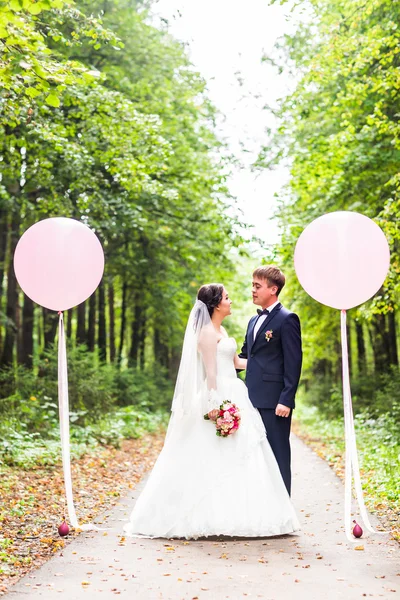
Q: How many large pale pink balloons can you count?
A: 2